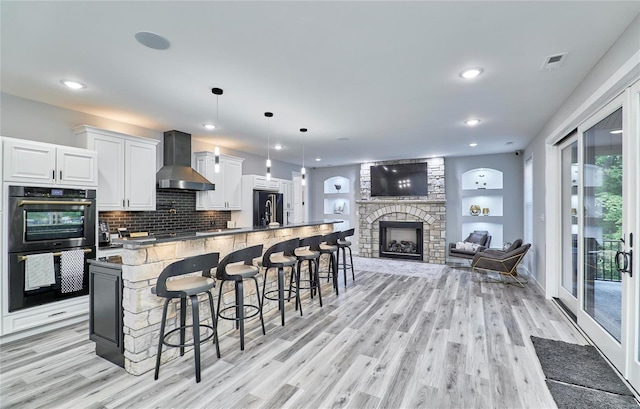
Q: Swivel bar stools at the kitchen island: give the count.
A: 6